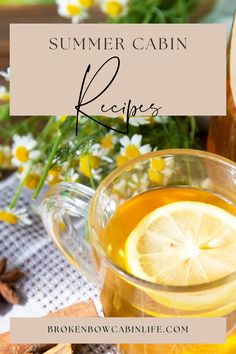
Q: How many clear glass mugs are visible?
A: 1